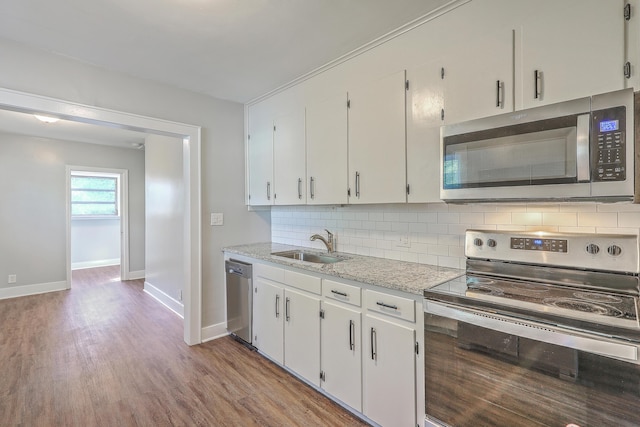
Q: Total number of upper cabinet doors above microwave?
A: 2